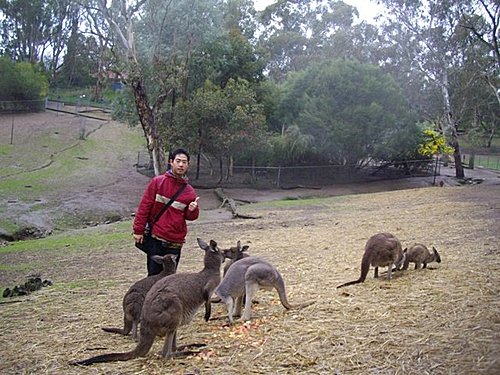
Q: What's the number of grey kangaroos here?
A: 1